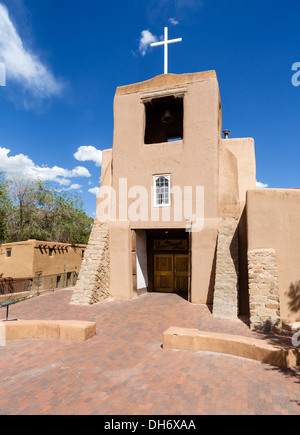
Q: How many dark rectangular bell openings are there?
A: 1